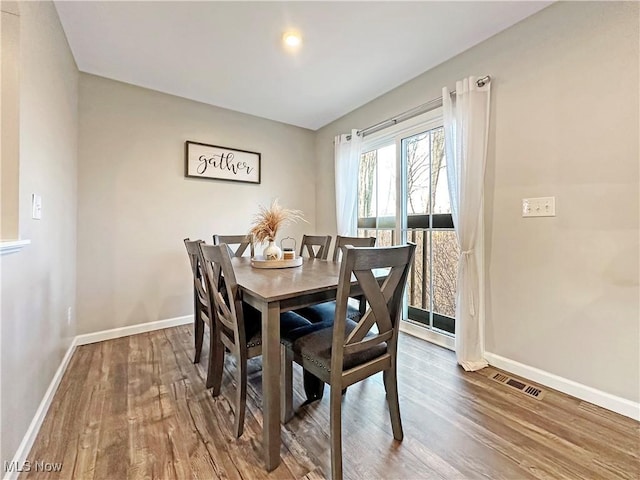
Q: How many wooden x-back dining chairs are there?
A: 6